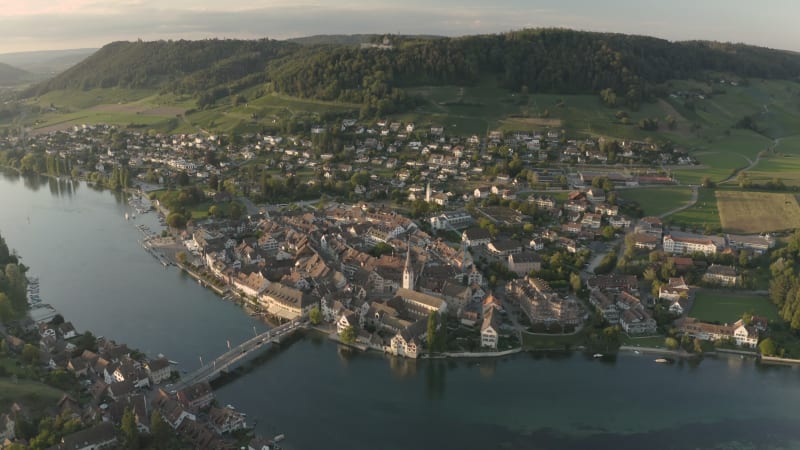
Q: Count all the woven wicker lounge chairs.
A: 0